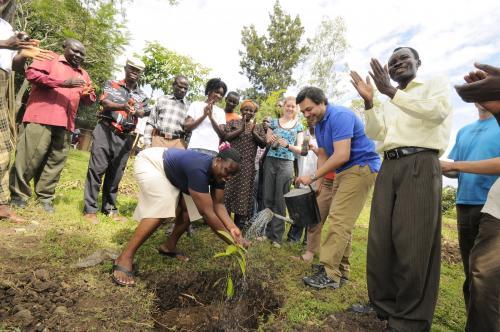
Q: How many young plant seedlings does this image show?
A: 1